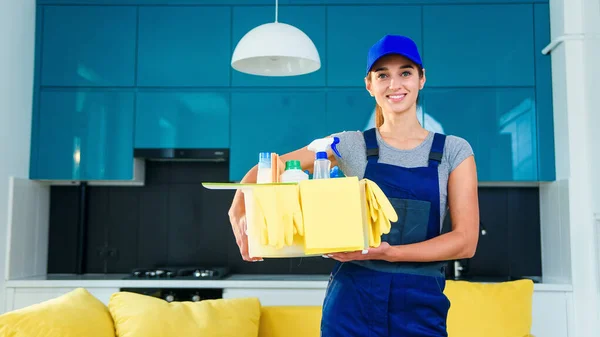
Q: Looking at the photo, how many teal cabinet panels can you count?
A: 10